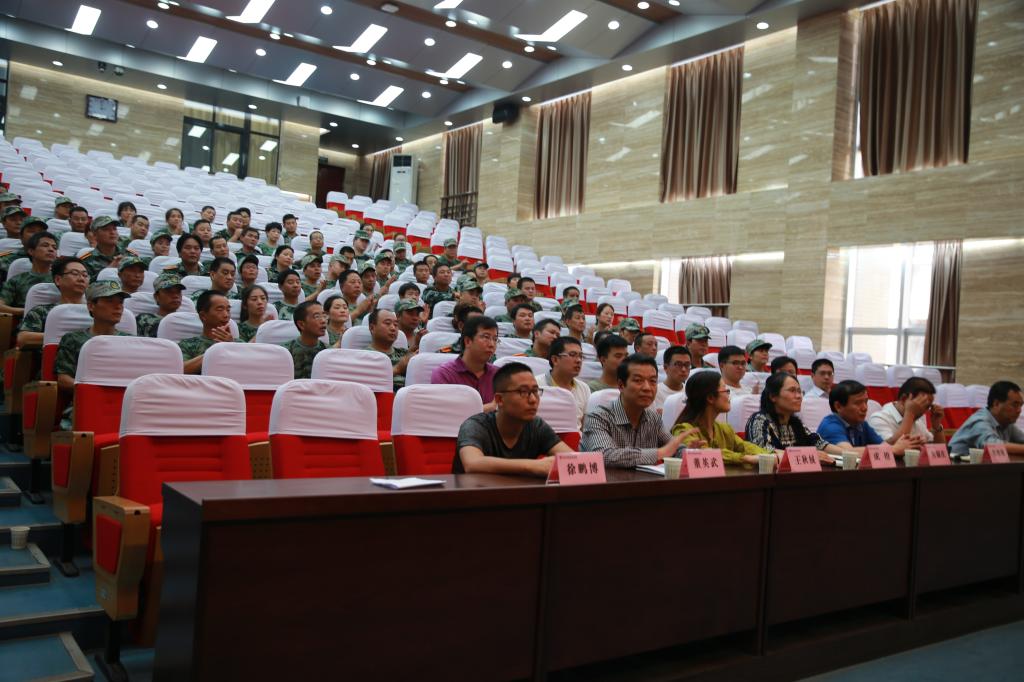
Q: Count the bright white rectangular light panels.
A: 9